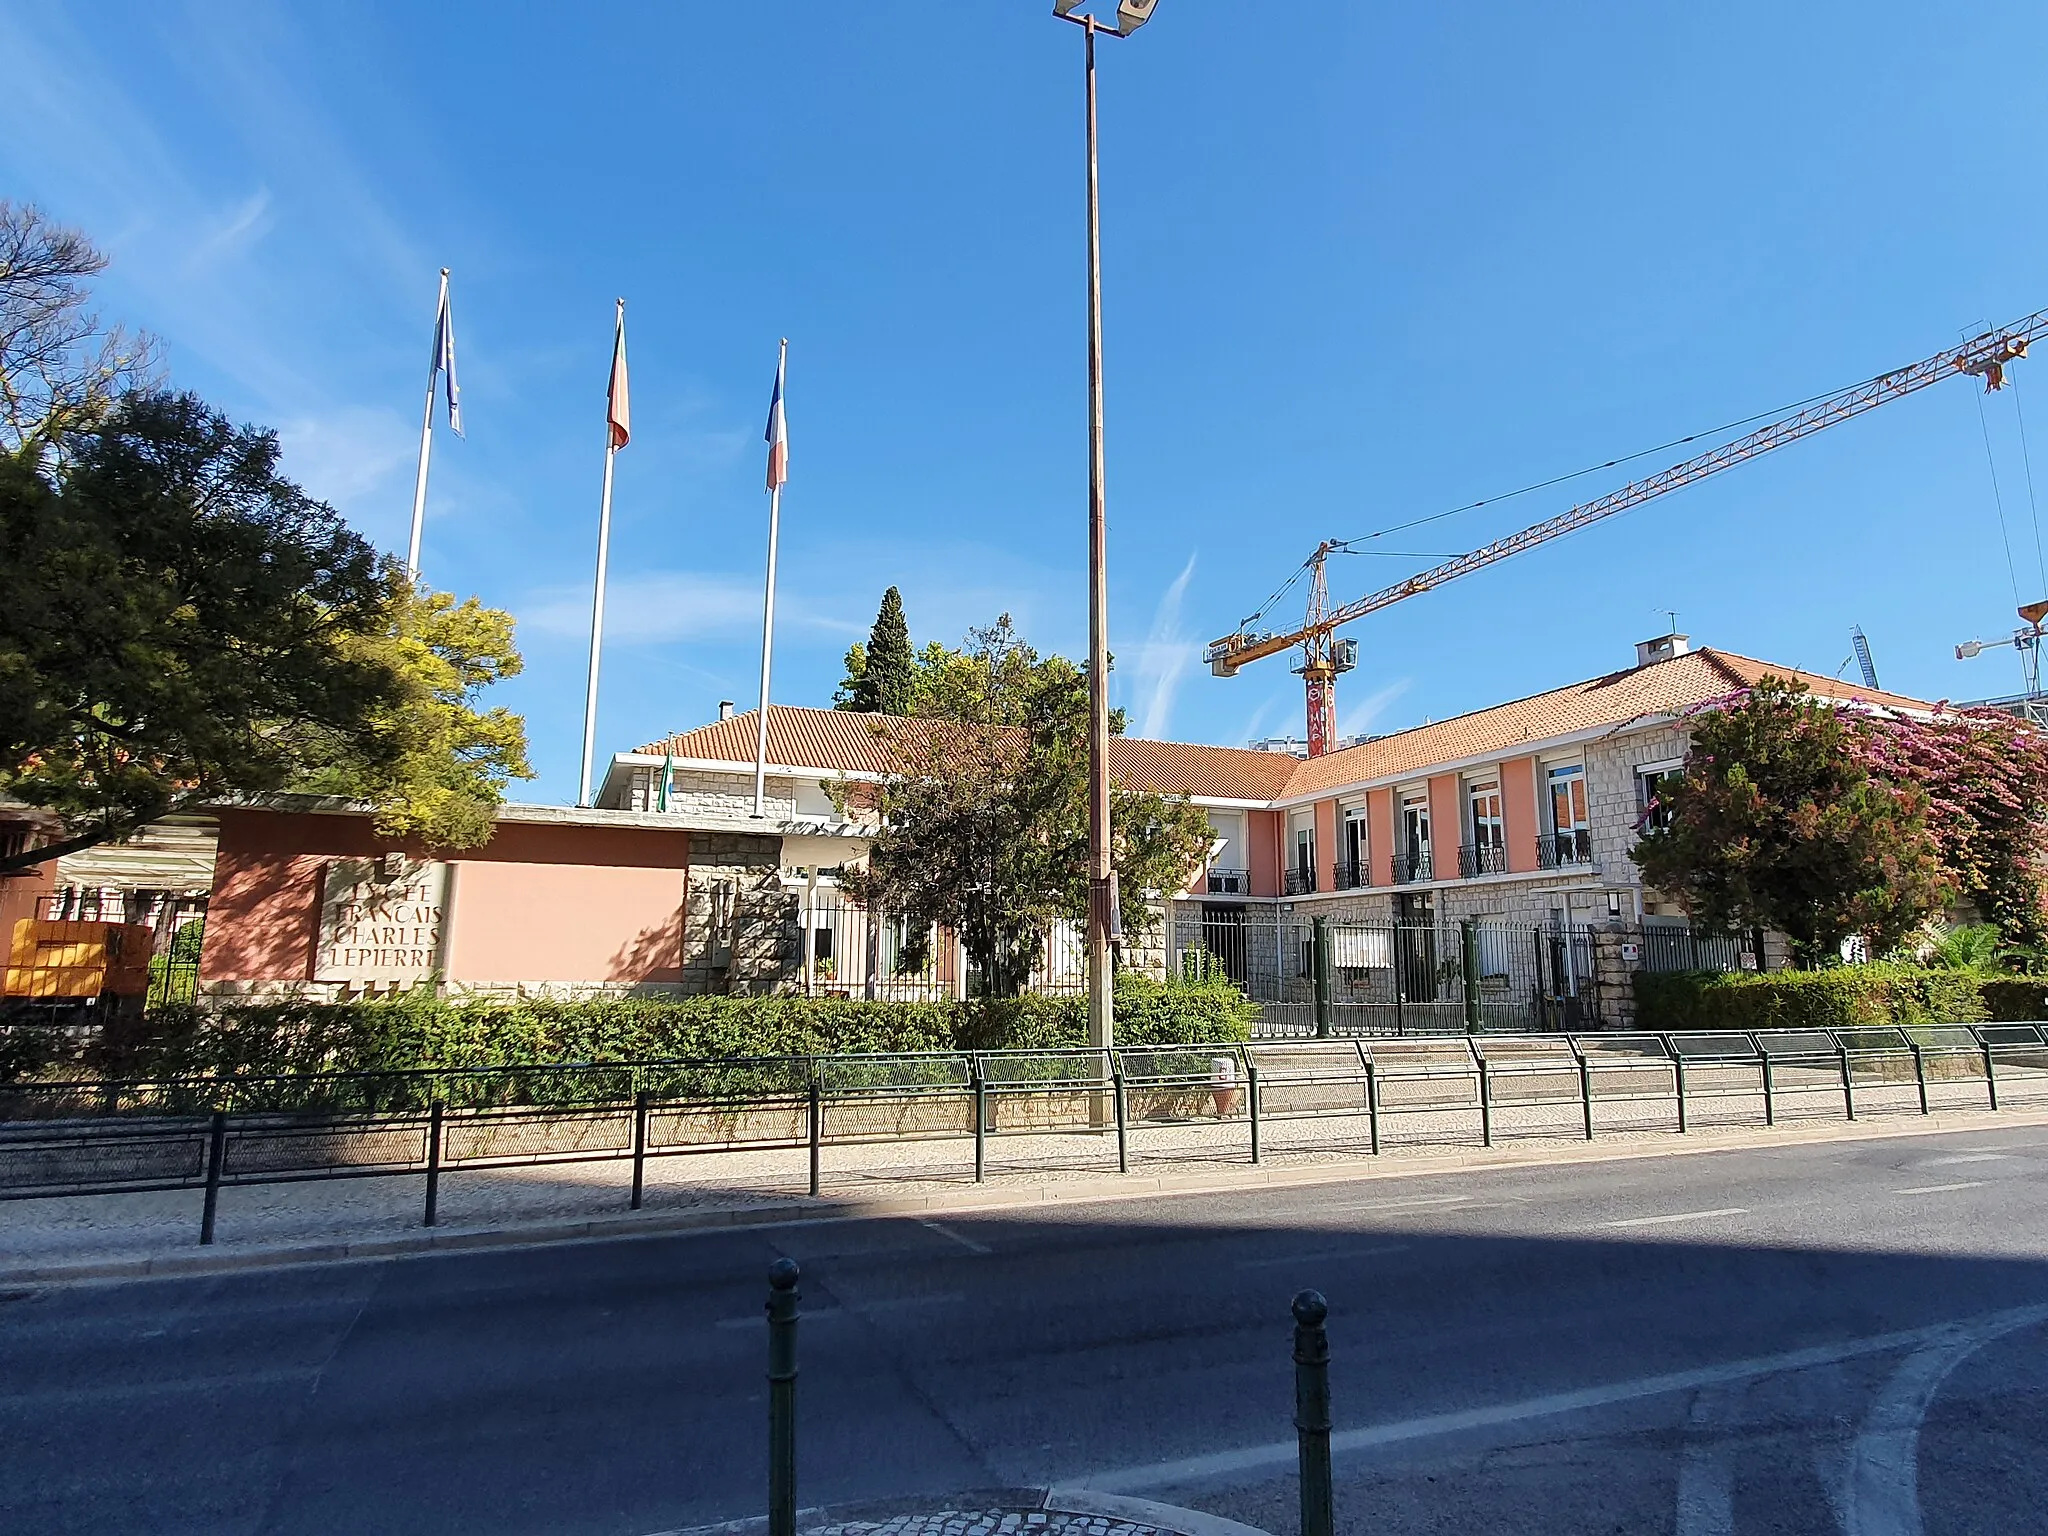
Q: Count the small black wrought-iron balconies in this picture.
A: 6